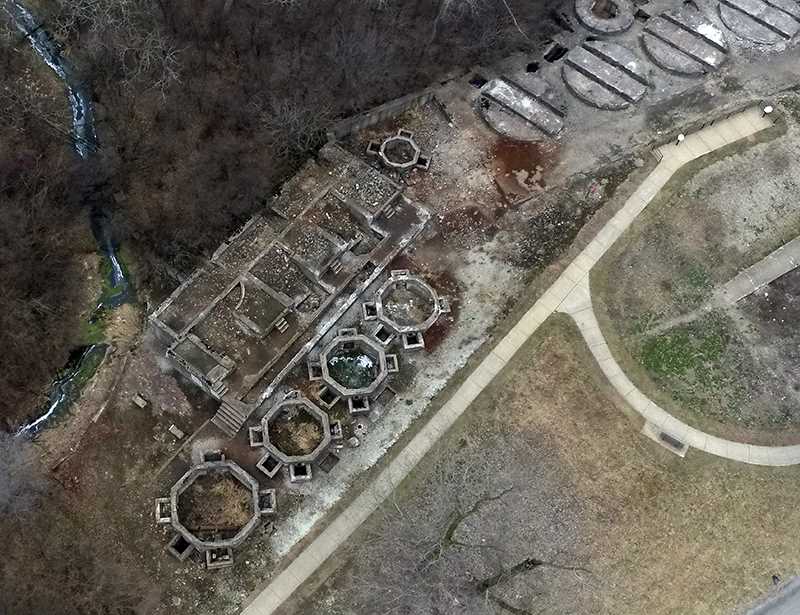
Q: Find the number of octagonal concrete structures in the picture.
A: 5